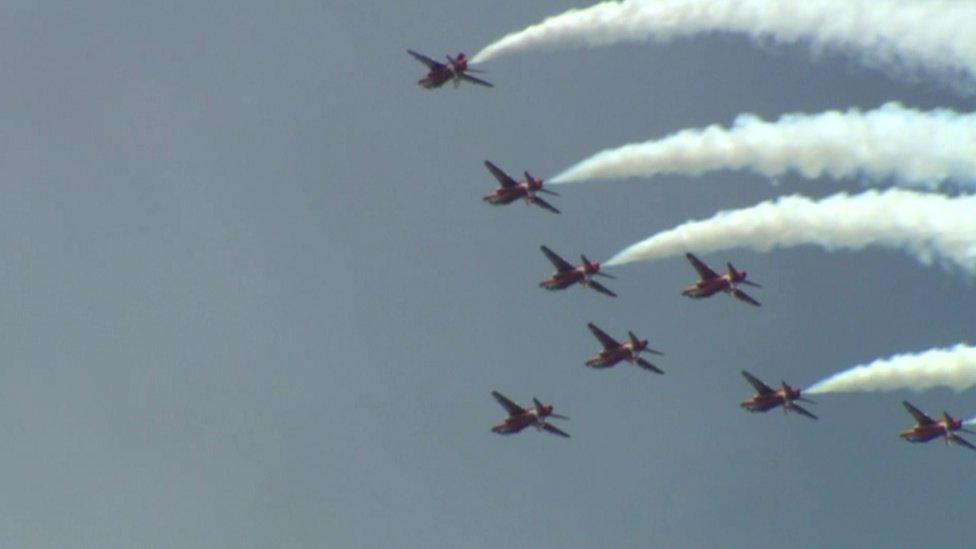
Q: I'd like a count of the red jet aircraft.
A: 8